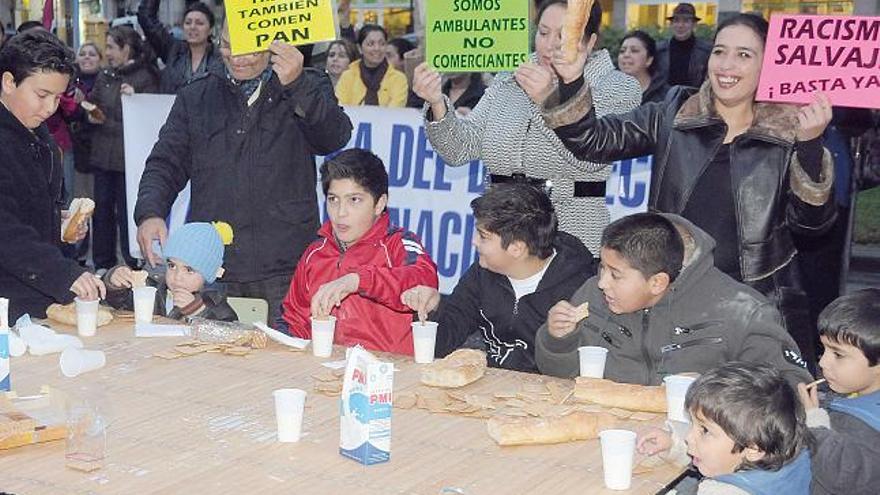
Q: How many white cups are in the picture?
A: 9